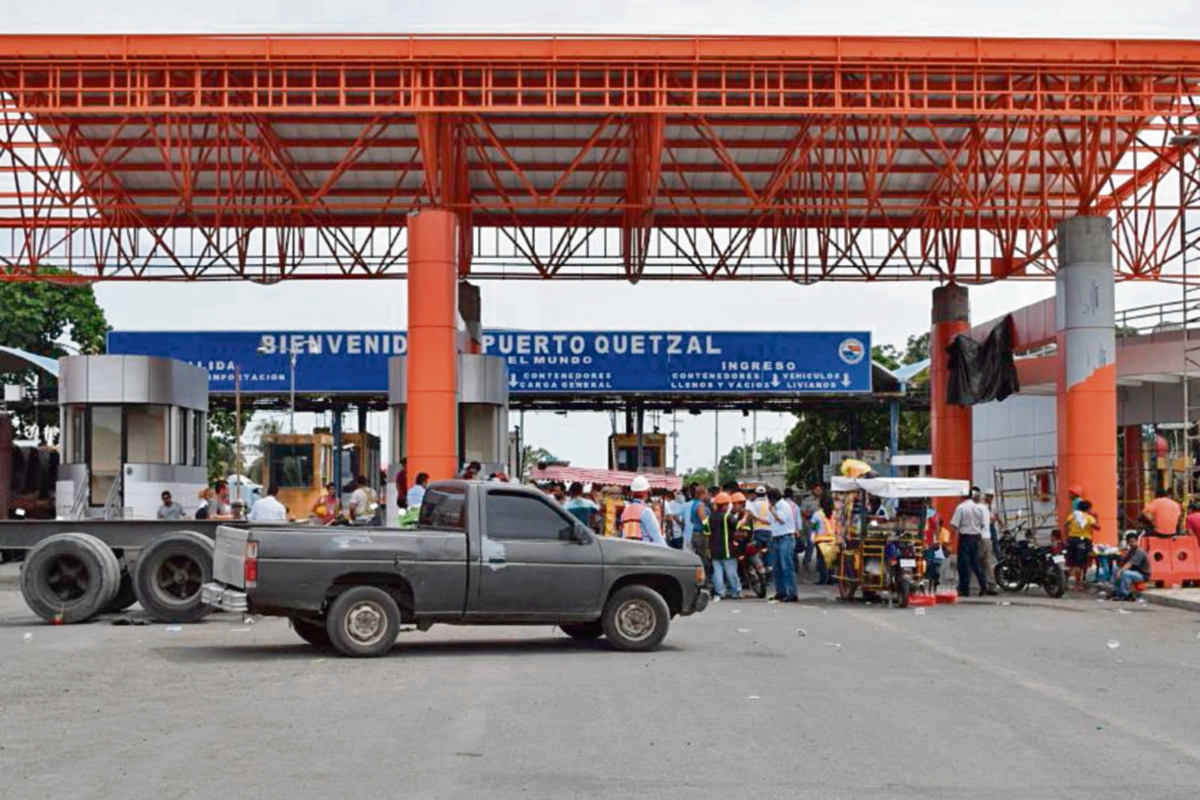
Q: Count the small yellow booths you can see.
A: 3